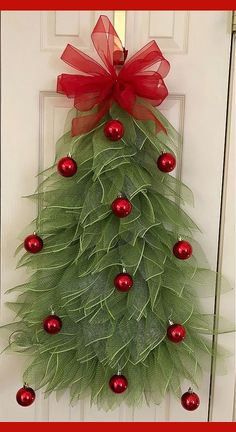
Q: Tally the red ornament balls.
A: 12